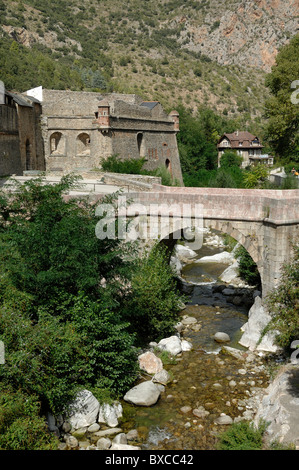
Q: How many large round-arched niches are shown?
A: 3